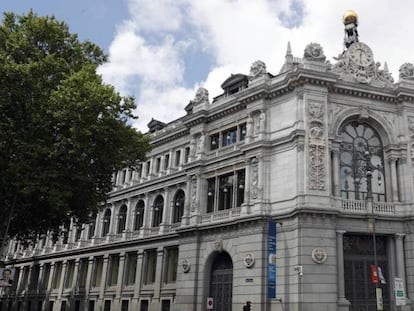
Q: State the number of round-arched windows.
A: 6